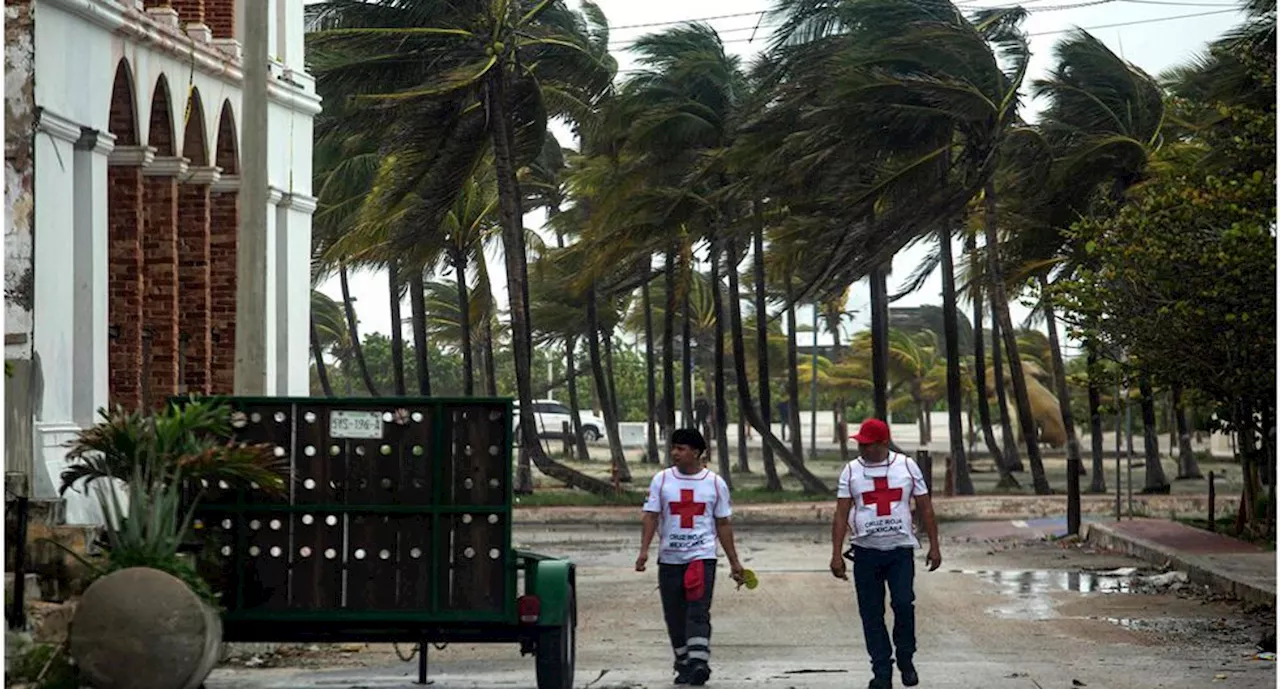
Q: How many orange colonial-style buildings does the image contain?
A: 0